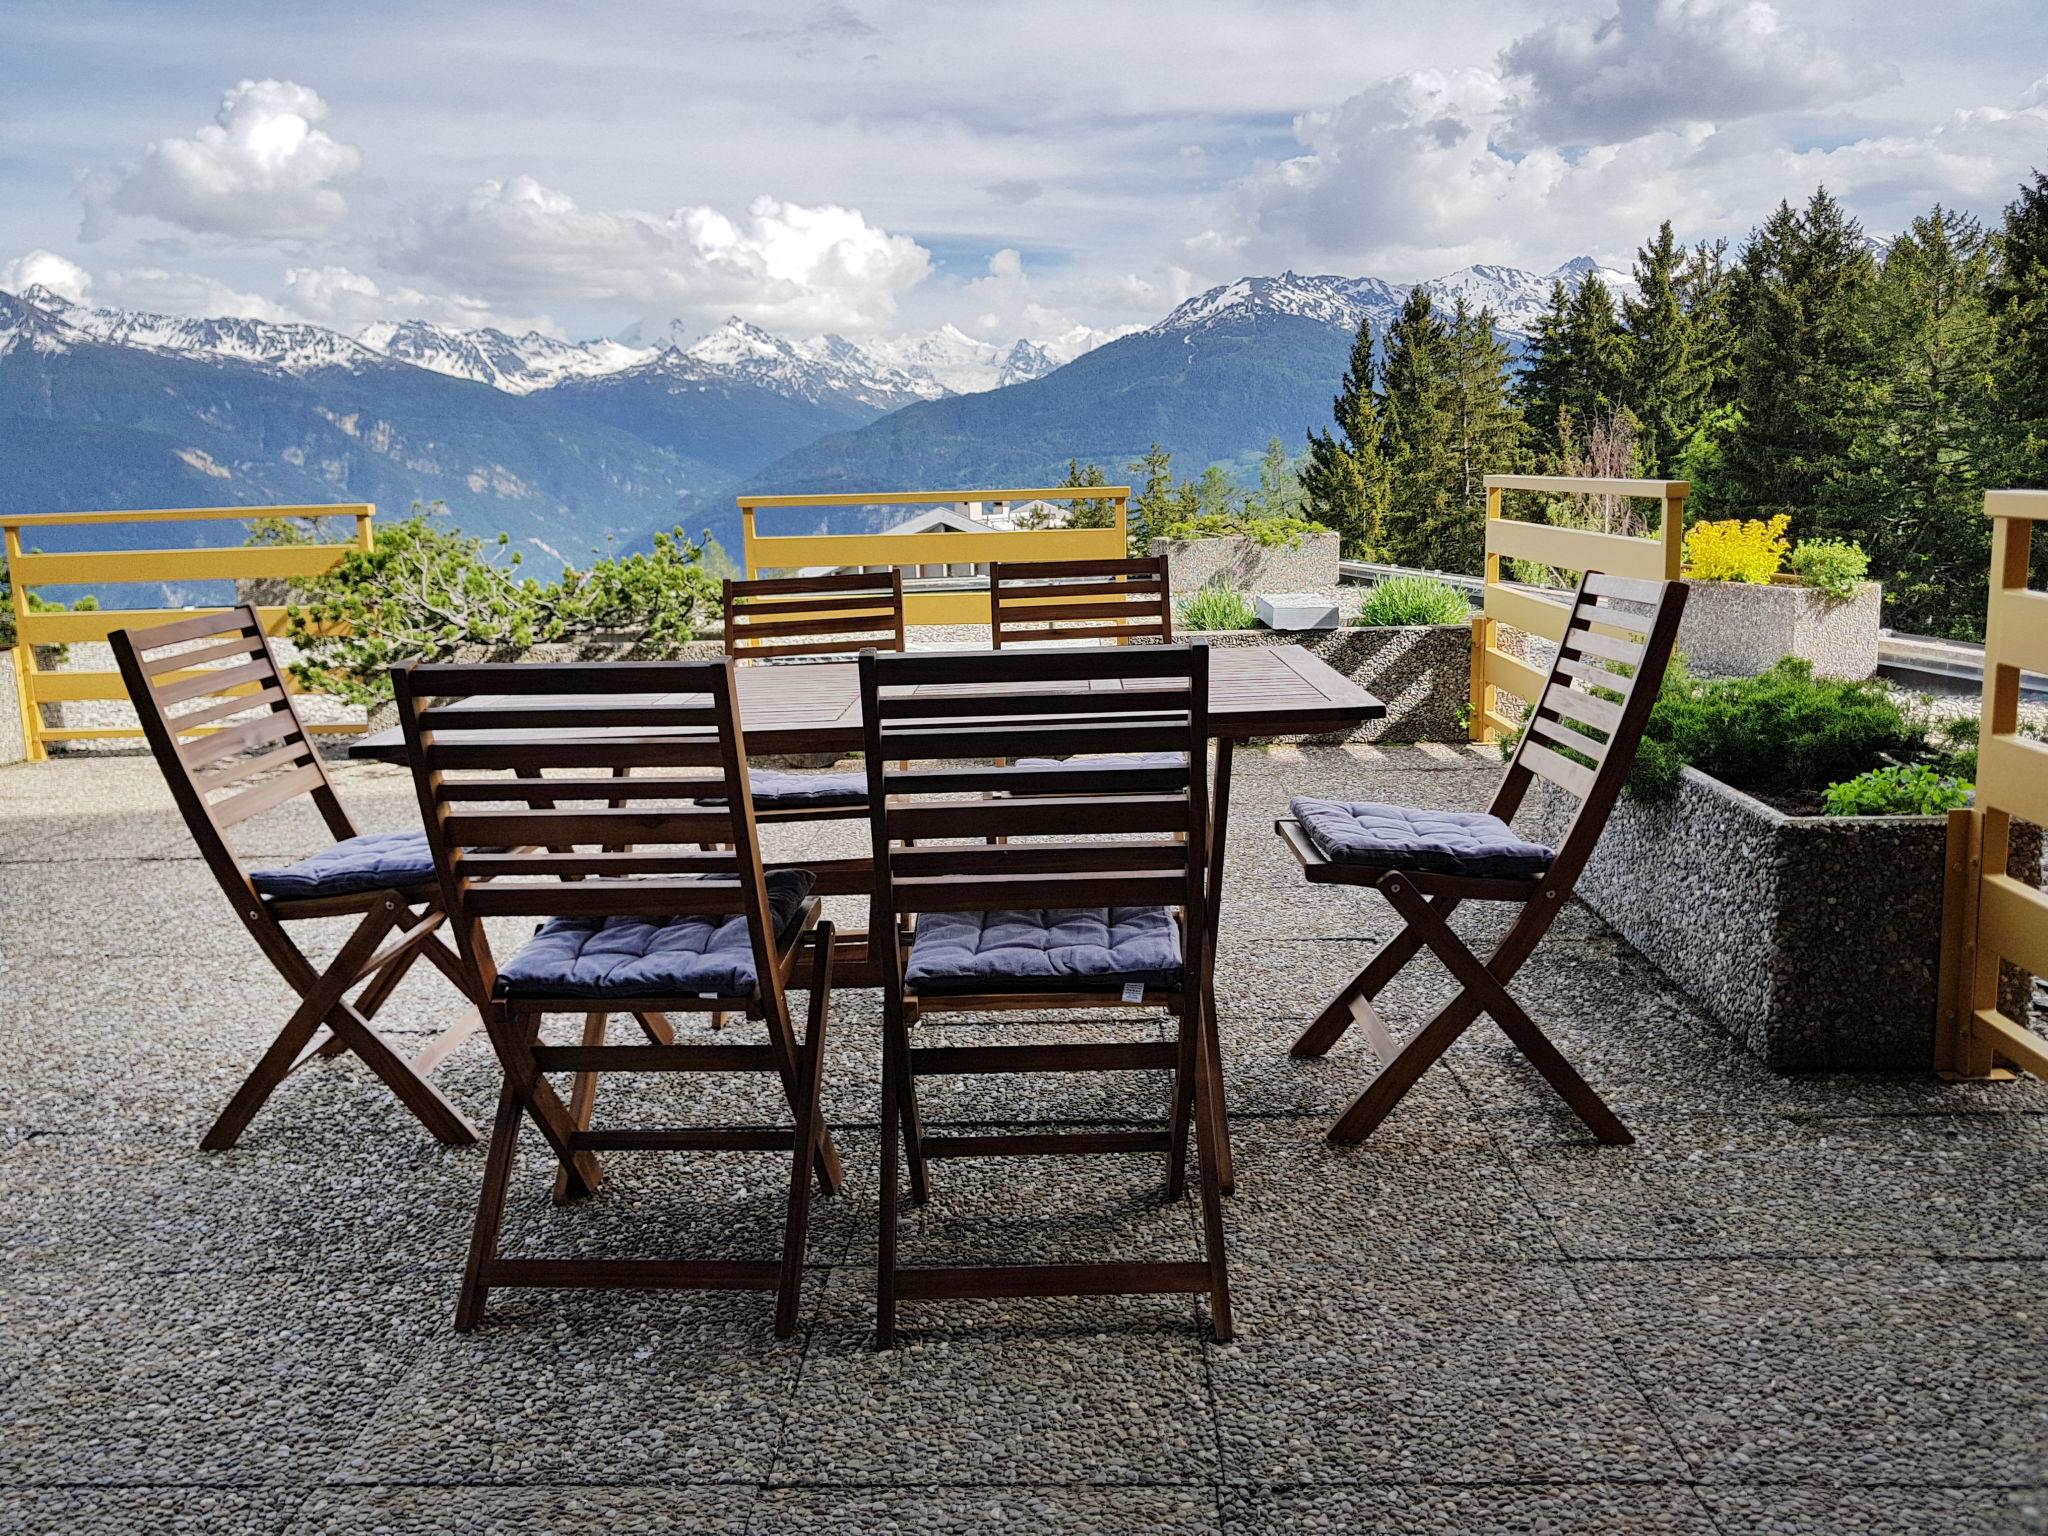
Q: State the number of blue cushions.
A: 6